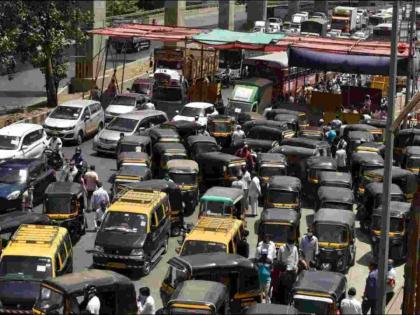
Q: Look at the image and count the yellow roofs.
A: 3